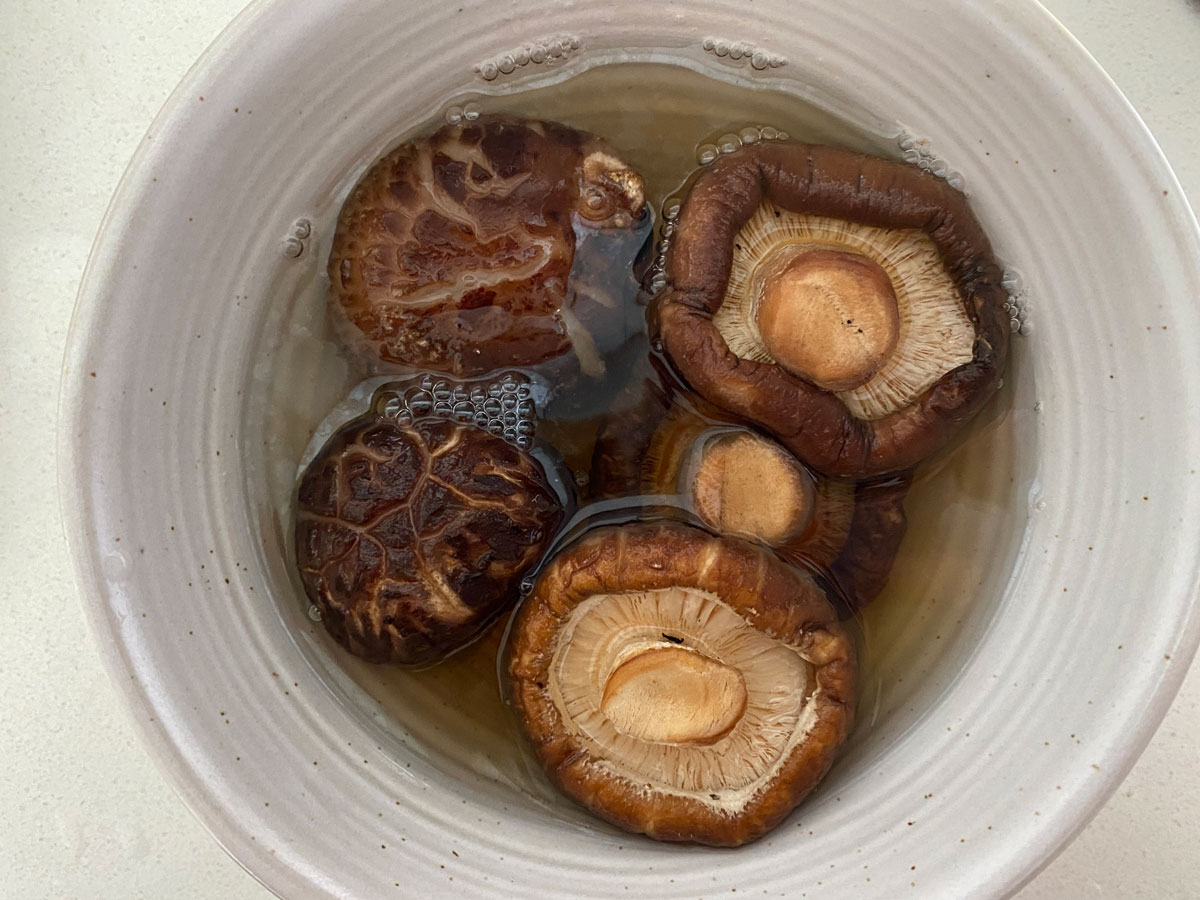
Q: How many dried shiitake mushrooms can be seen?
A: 5